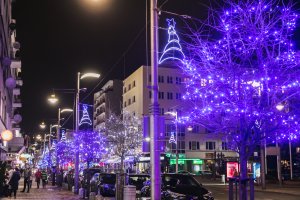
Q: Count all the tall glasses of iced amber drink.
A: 0